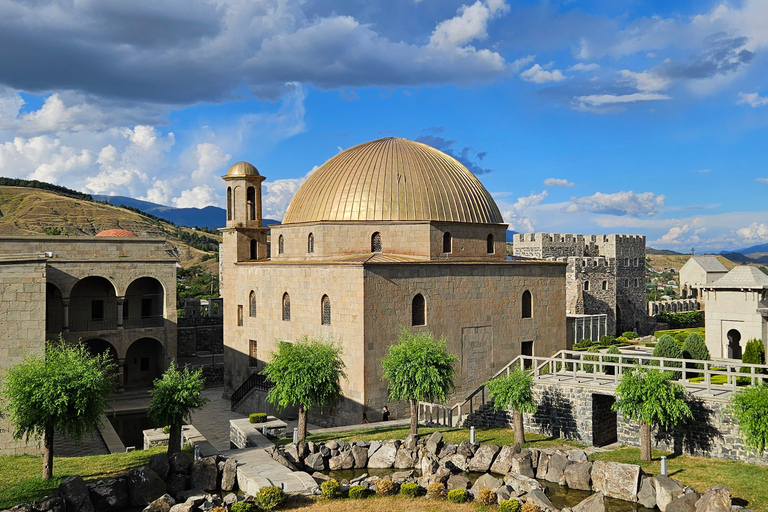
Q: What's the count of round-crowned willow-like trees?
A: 7